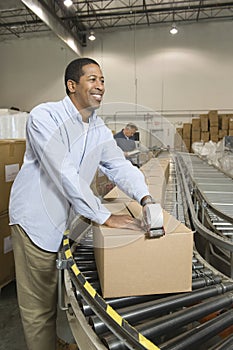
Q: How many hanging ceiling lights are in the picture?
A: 3